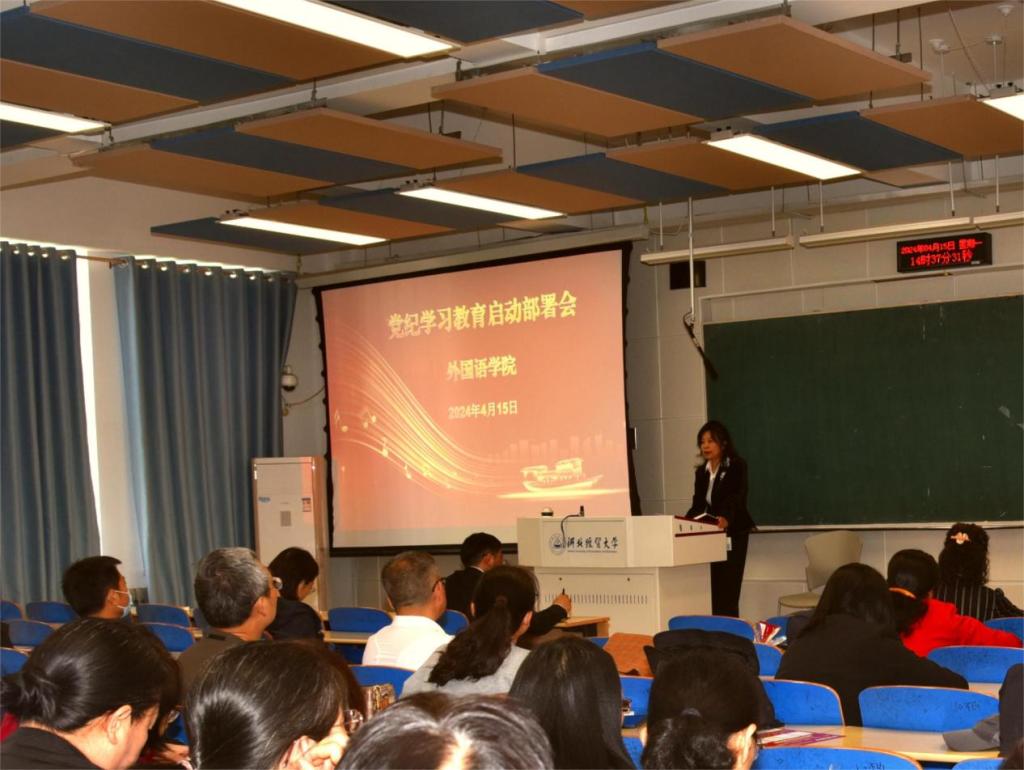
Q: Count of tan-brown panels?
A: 11